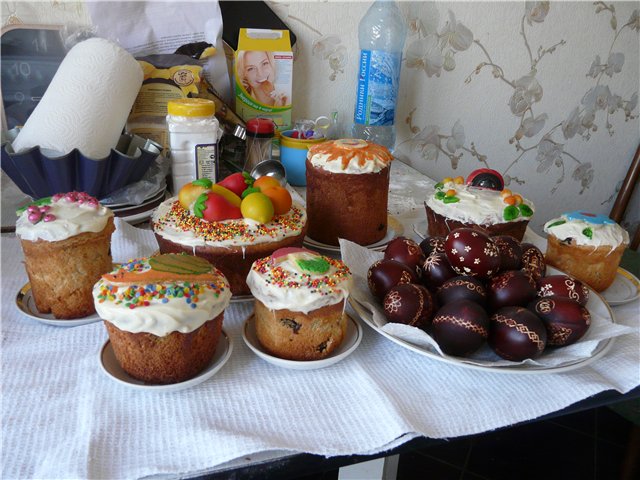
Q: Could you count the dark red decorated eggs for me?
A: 14